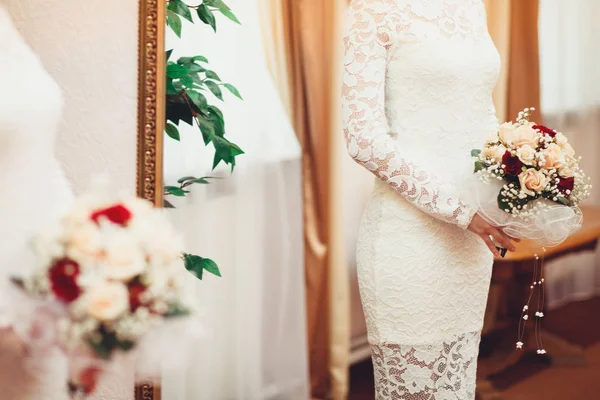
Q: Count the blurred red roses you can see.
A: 3